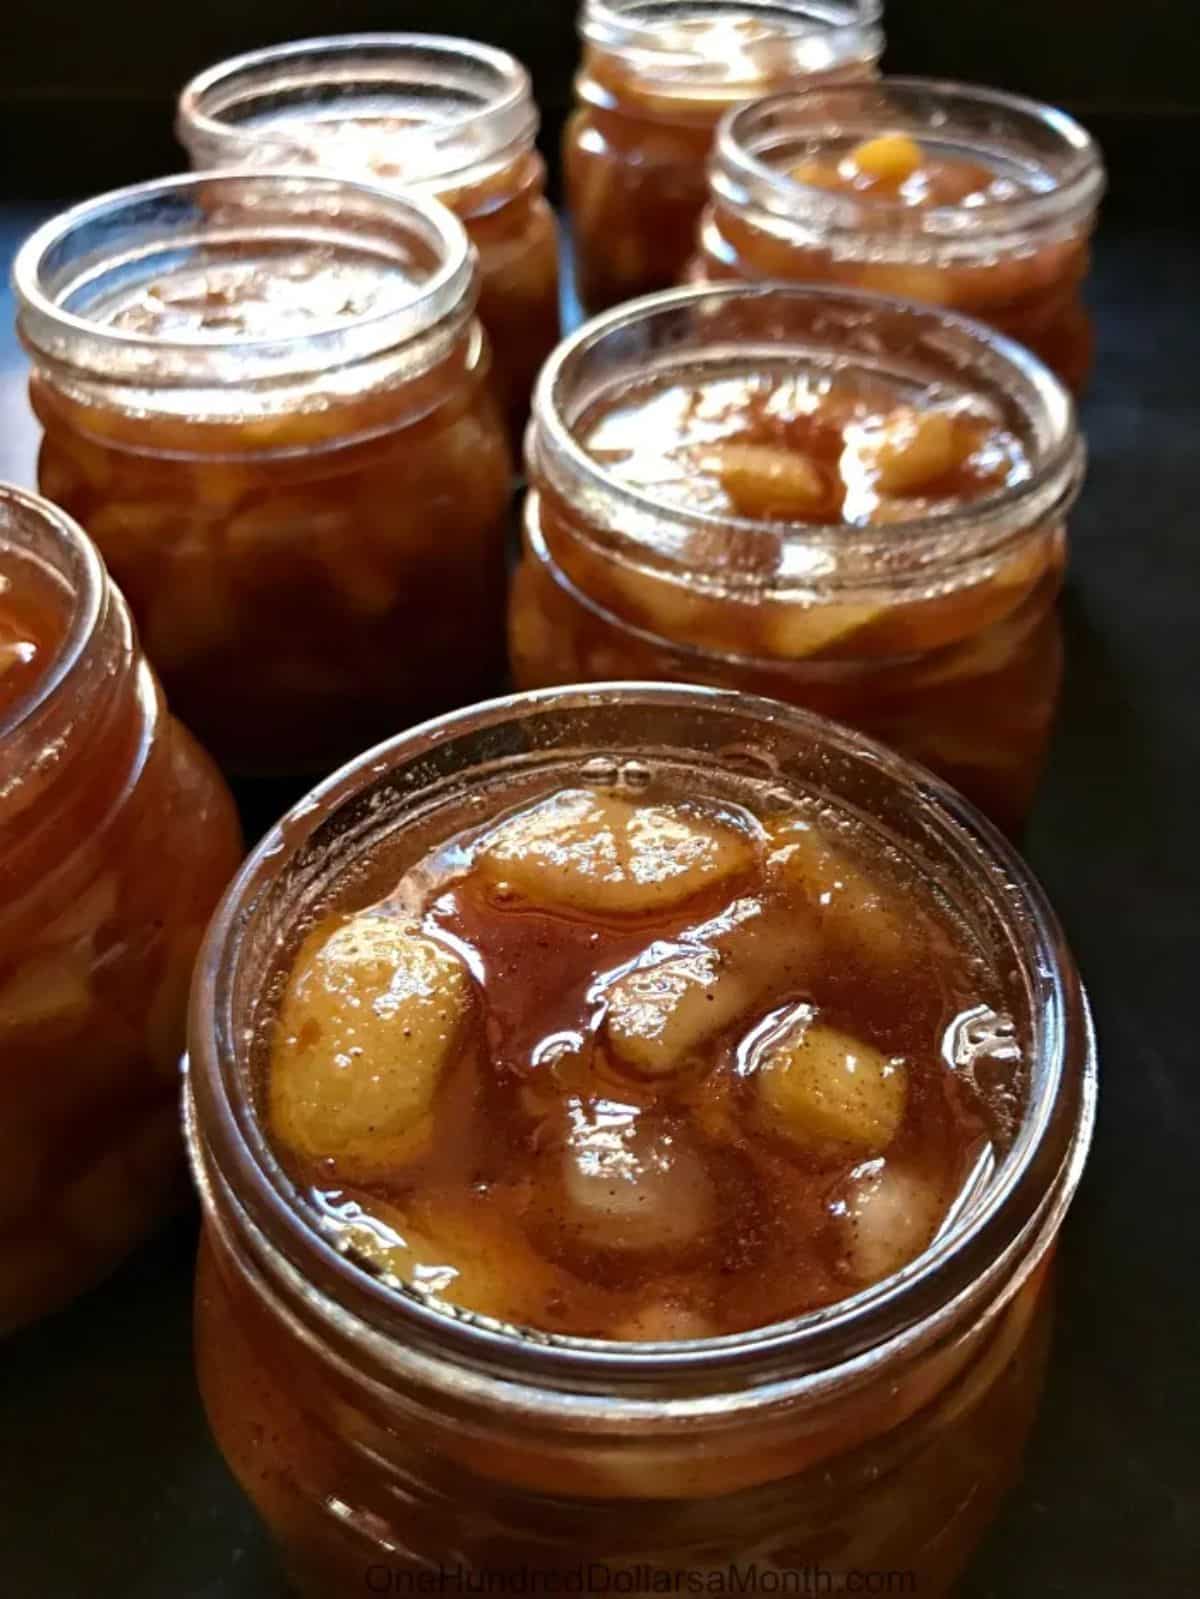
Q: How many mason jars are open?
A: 7